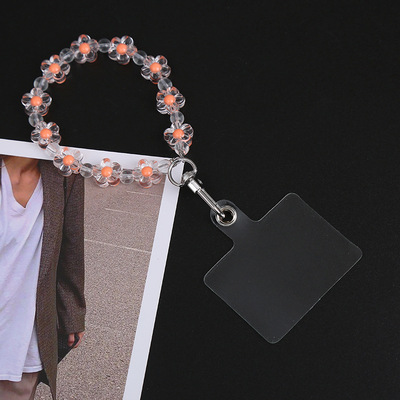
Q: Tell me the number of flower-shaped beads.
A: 11